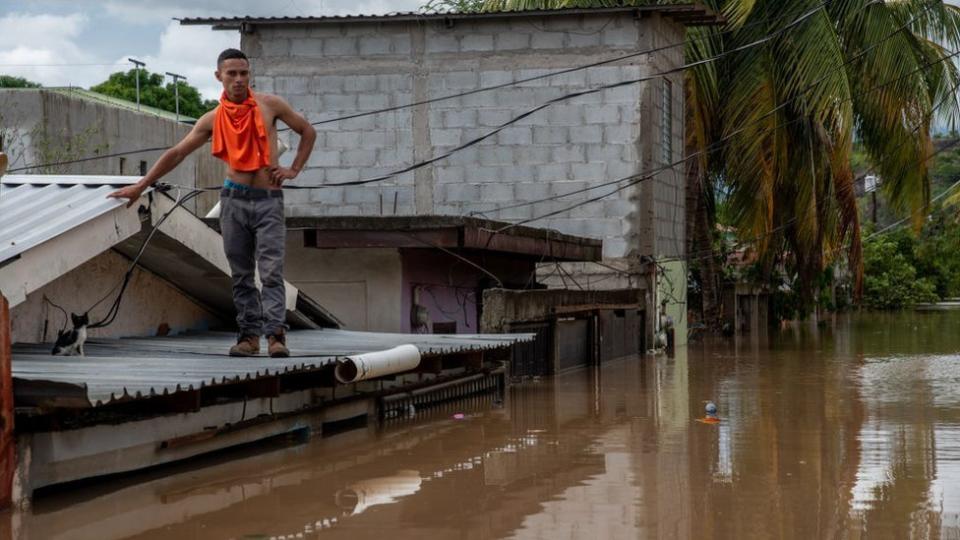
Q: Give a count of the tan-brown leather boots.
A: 2